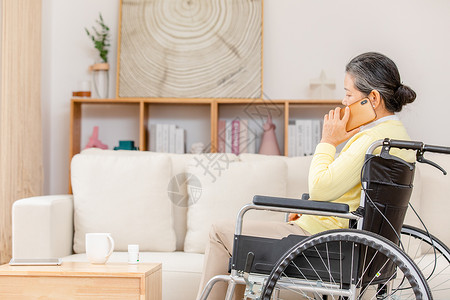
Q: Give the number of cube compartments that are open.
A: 4